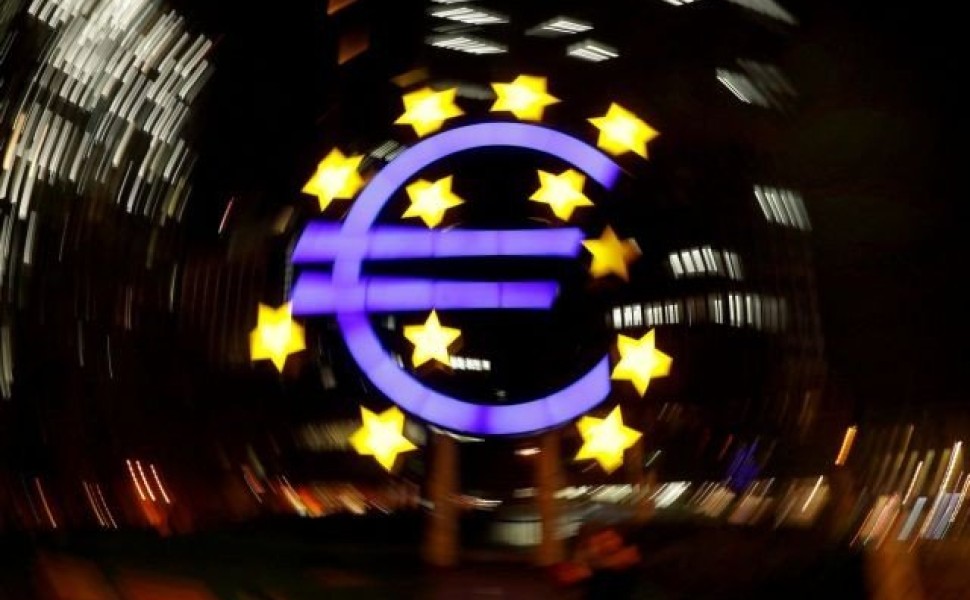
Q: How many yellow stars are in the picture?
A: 12